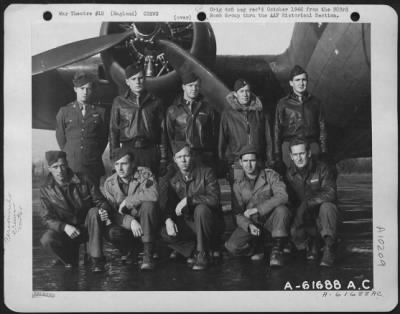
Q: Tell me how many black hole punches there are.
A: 3